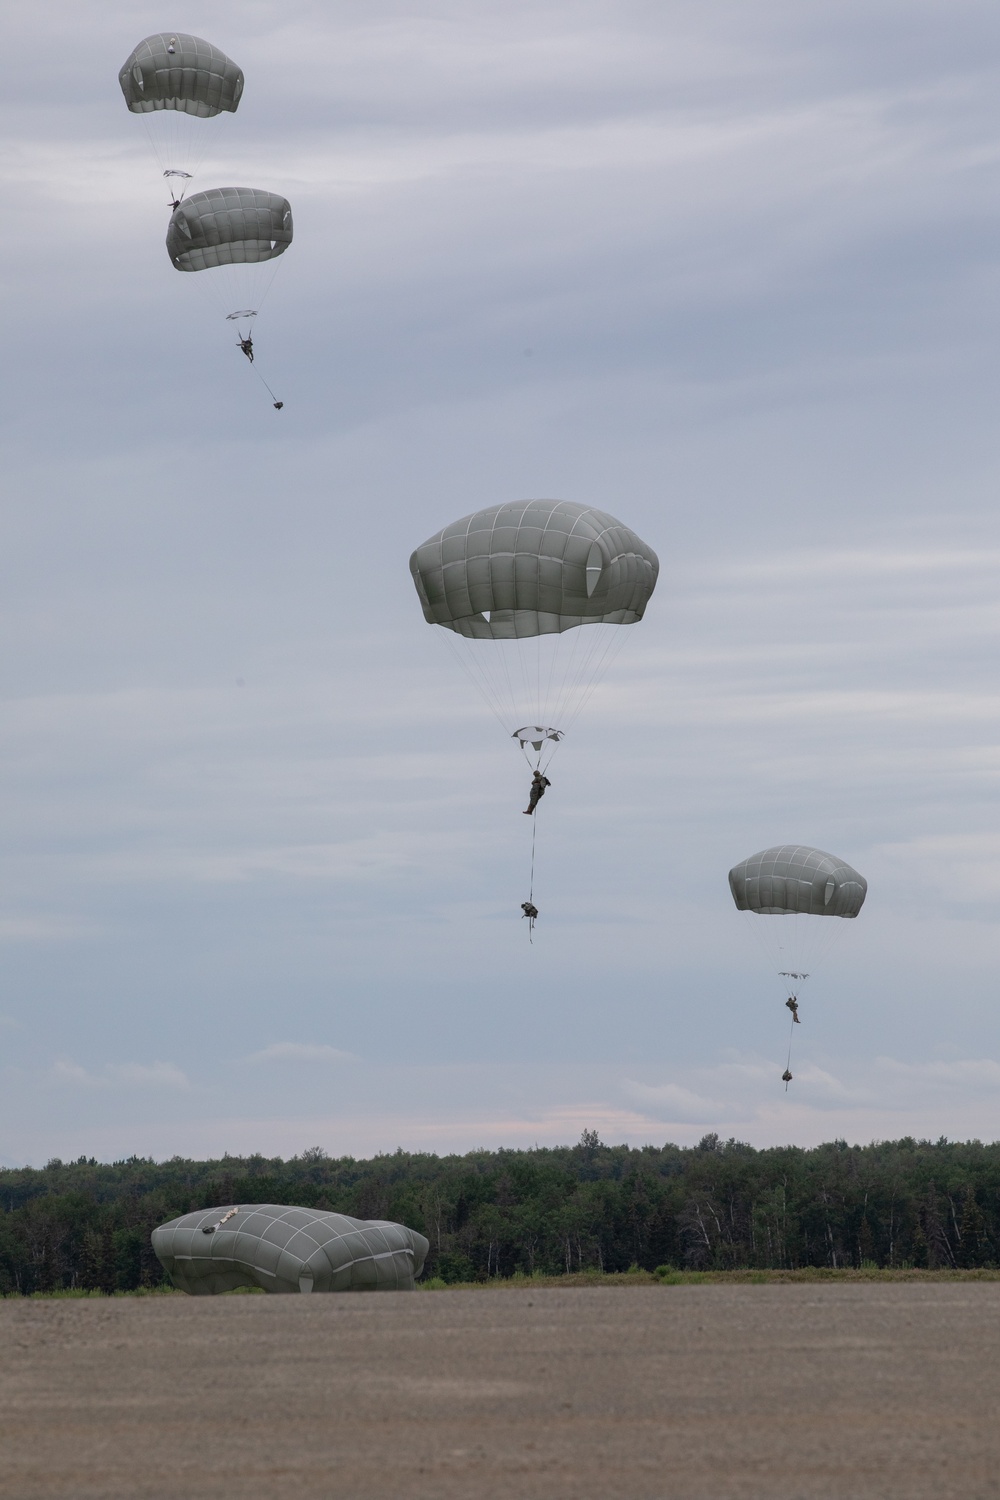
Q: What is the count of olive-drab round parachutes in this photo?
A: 5